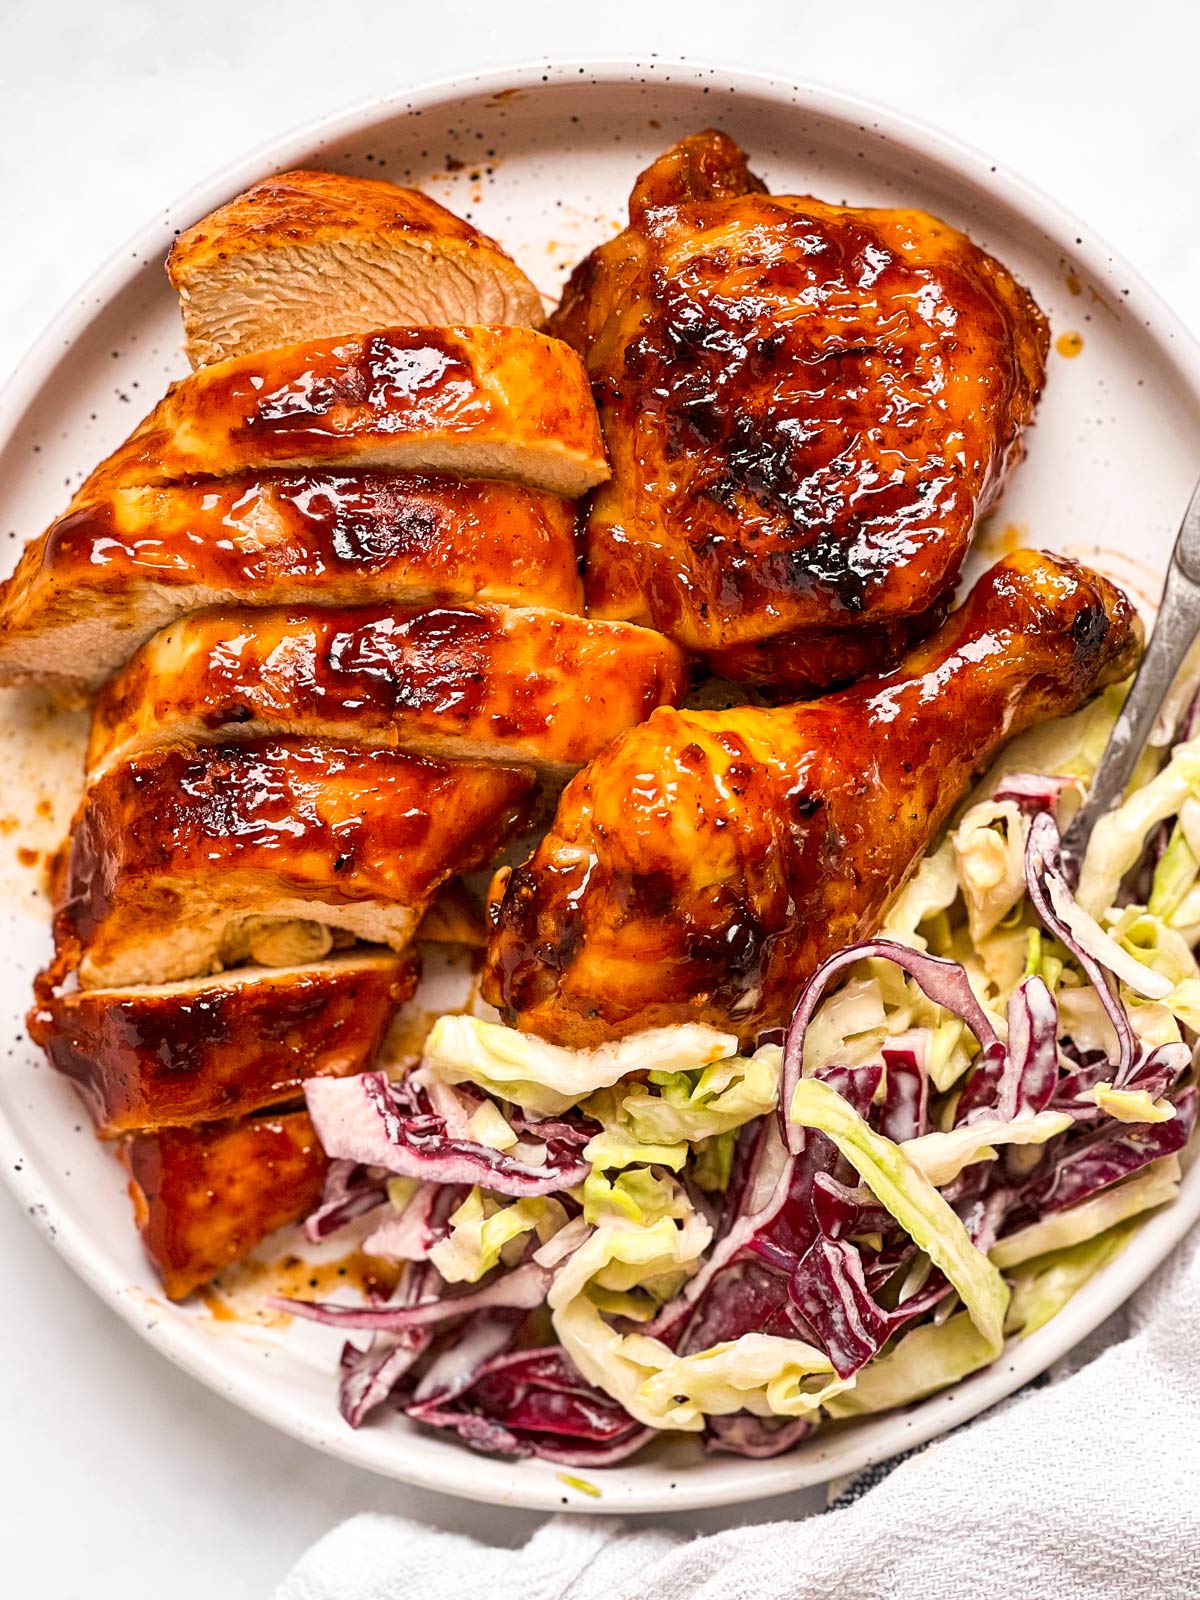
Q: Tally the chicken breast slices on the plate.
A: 7